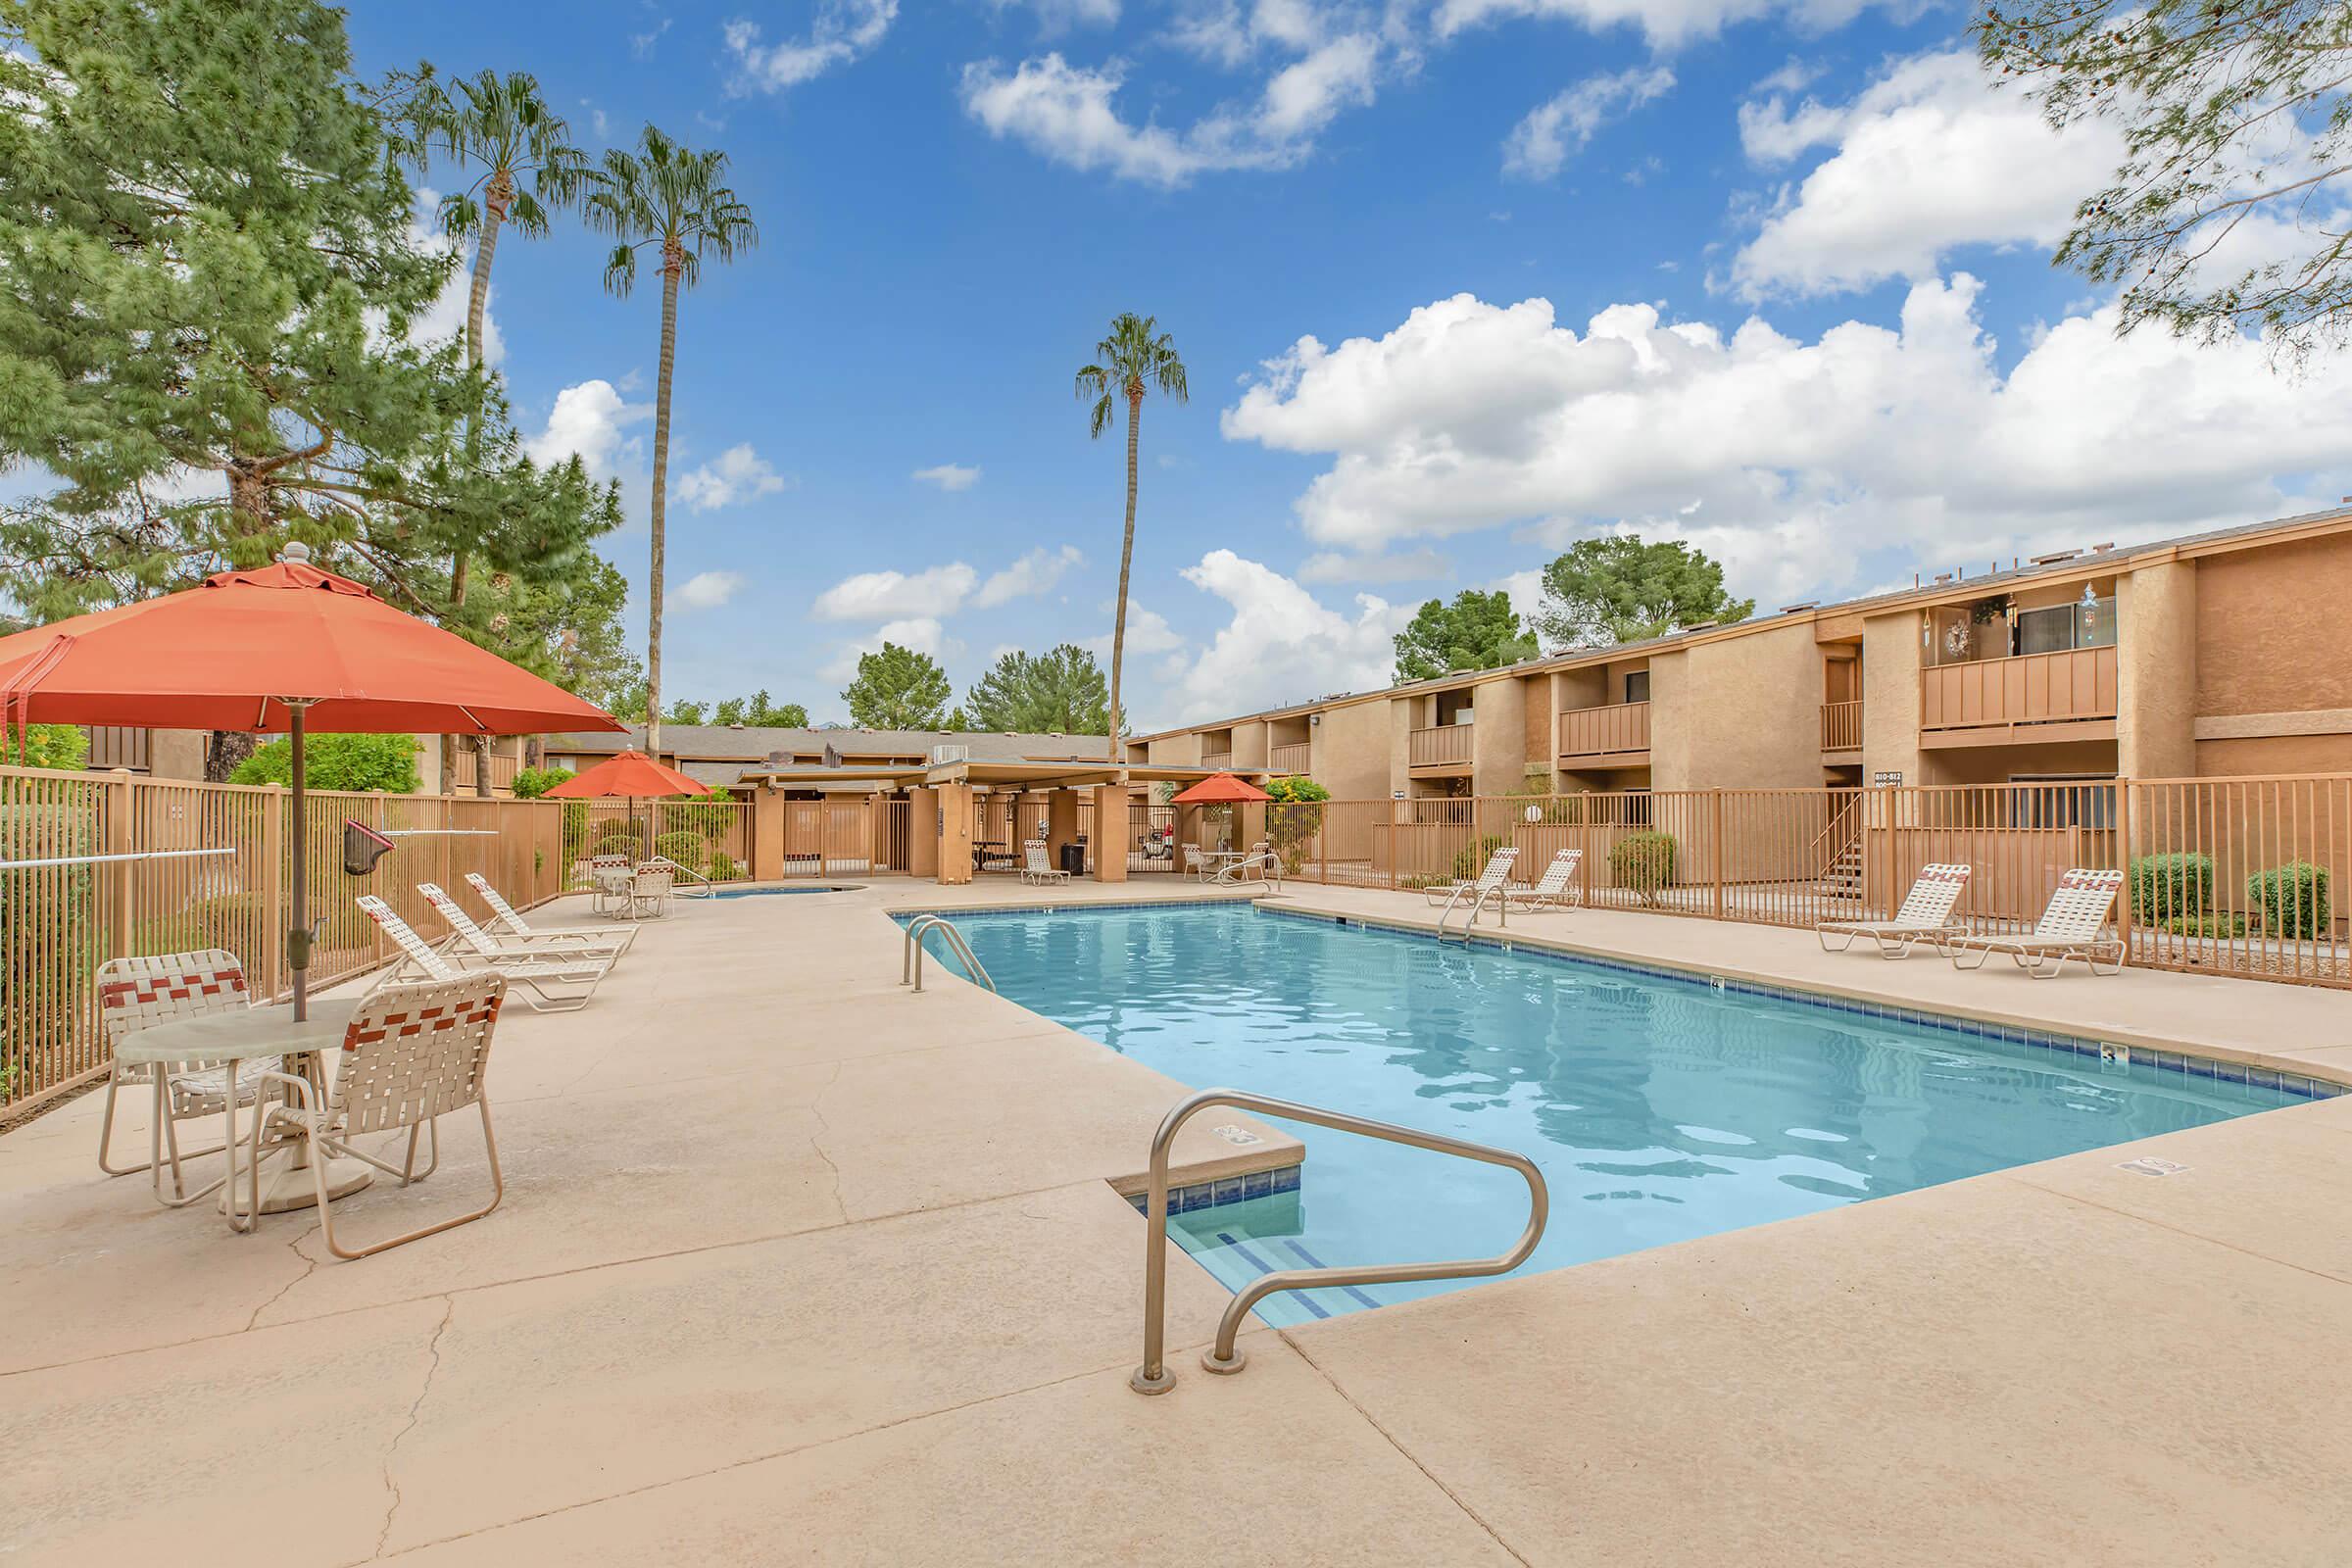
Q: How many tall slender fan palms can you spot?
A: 3